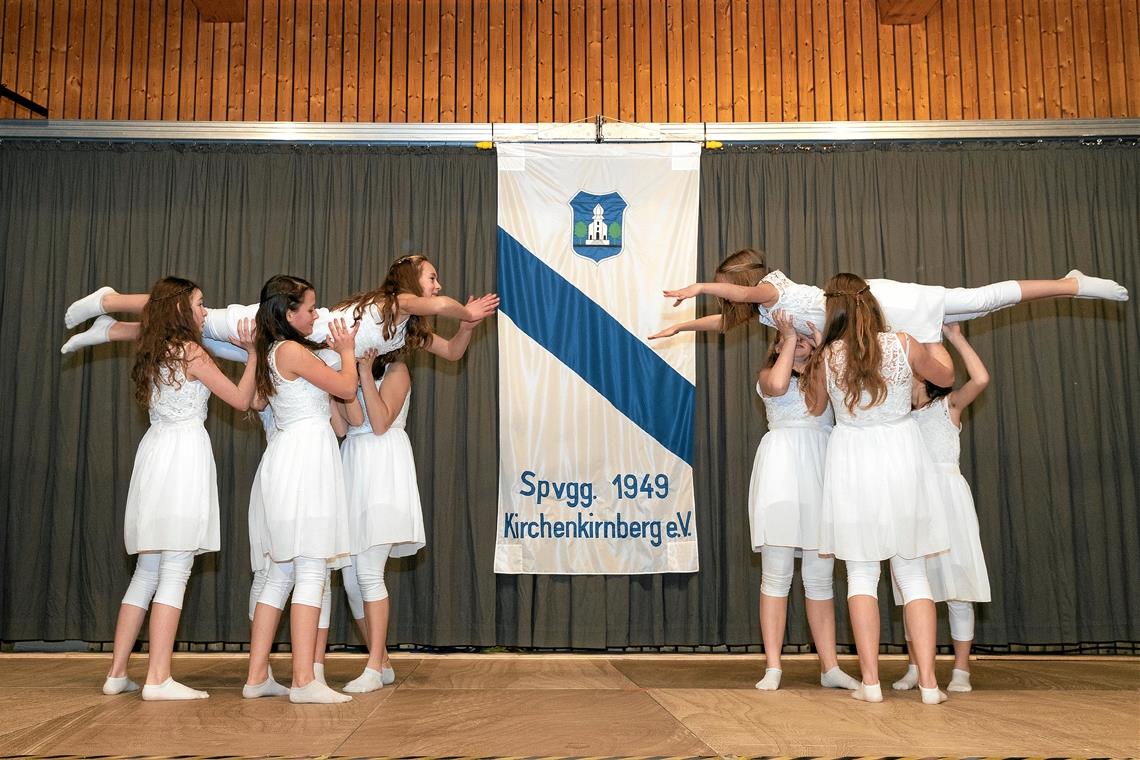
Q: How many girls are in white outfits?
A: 9